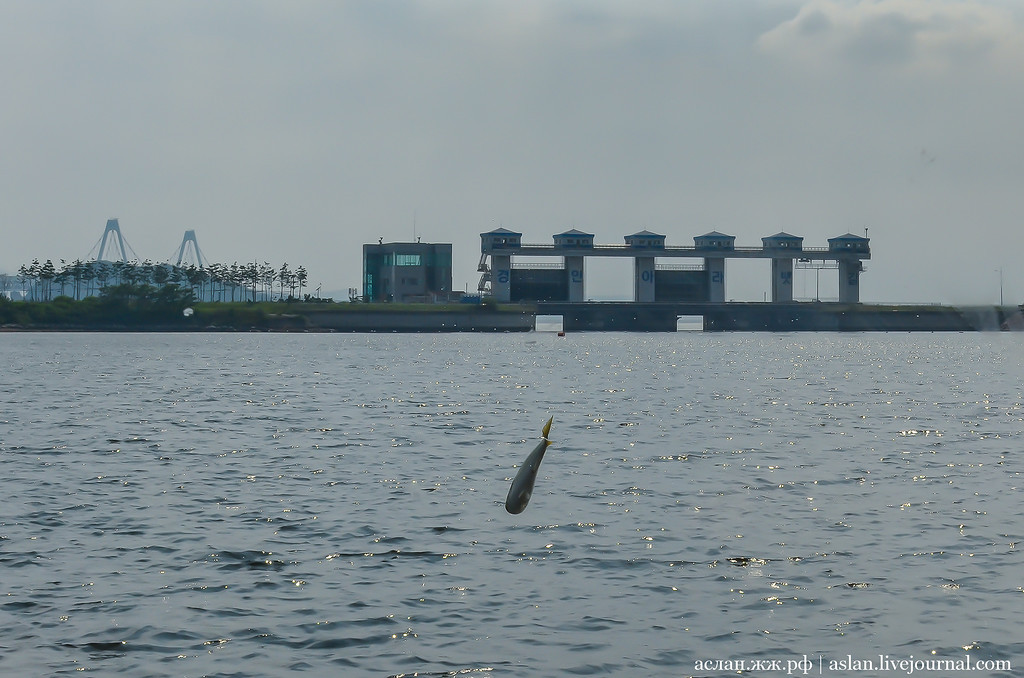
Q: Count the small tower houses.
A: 6